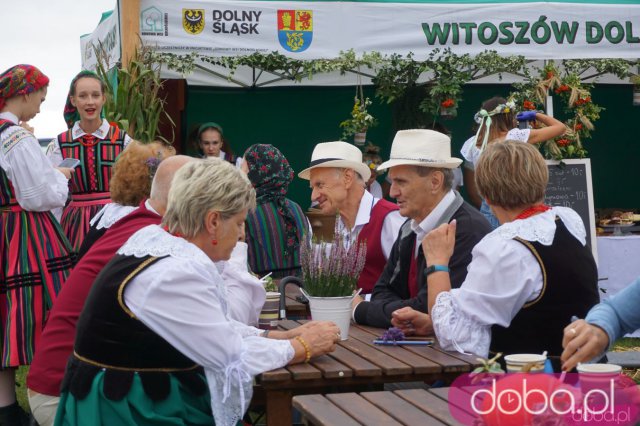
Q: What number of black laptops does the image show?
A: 0